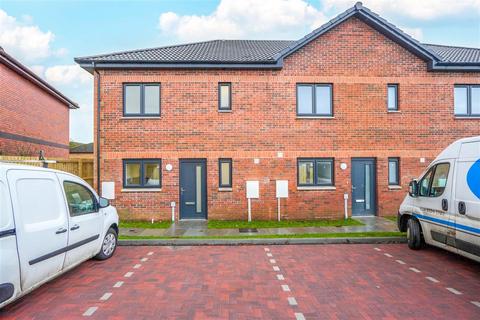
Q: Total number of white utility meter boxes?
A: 3